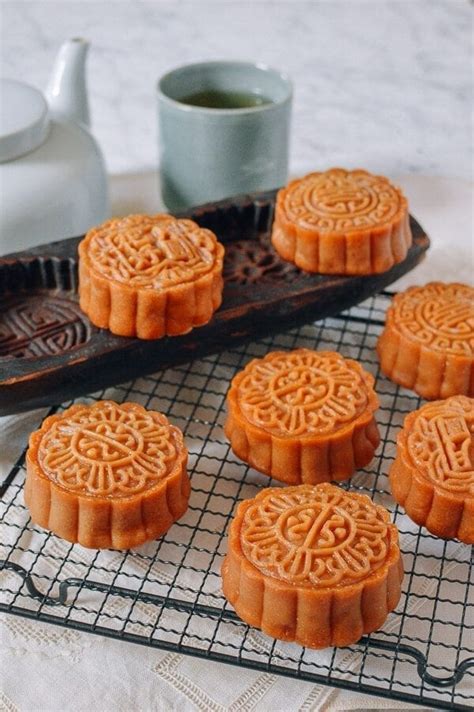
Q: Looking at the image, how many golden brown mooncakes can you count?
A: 7